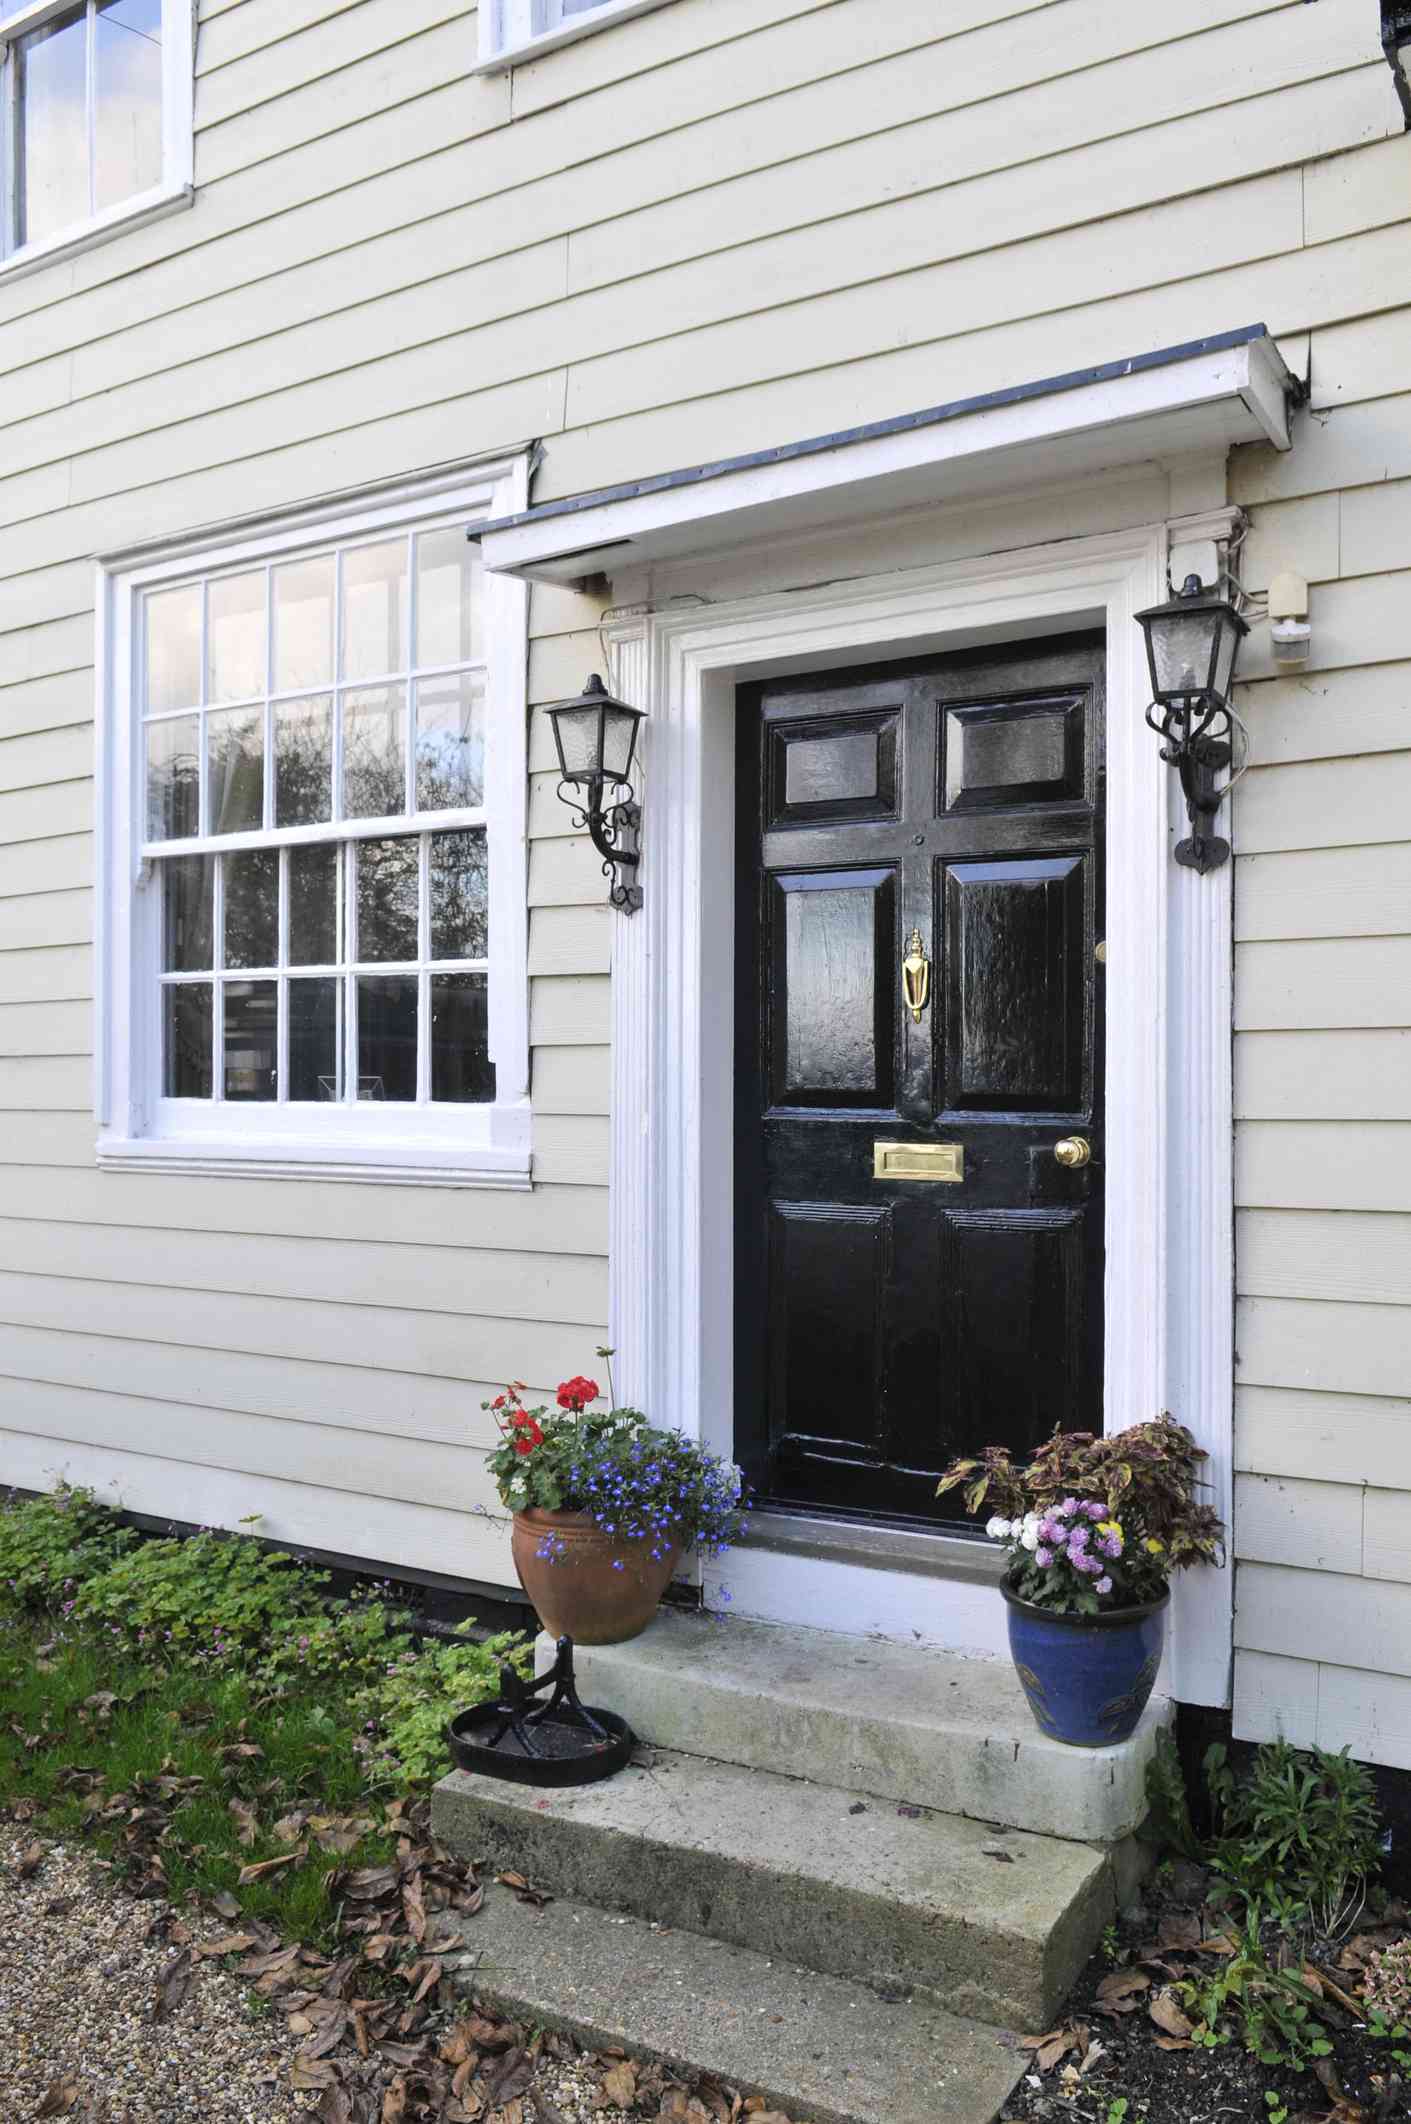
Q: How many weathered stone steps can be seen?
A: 3